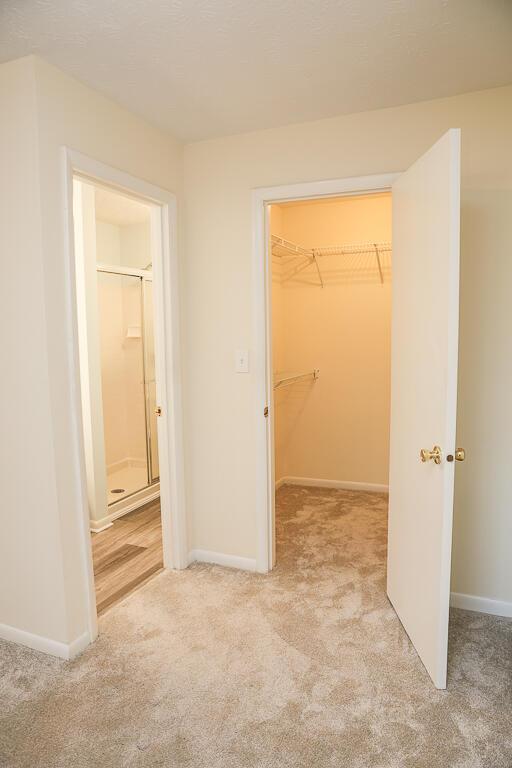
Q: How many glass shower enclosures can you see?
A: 1